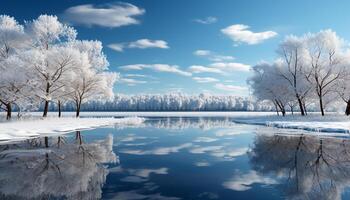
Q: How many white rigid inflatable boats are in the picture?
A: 0